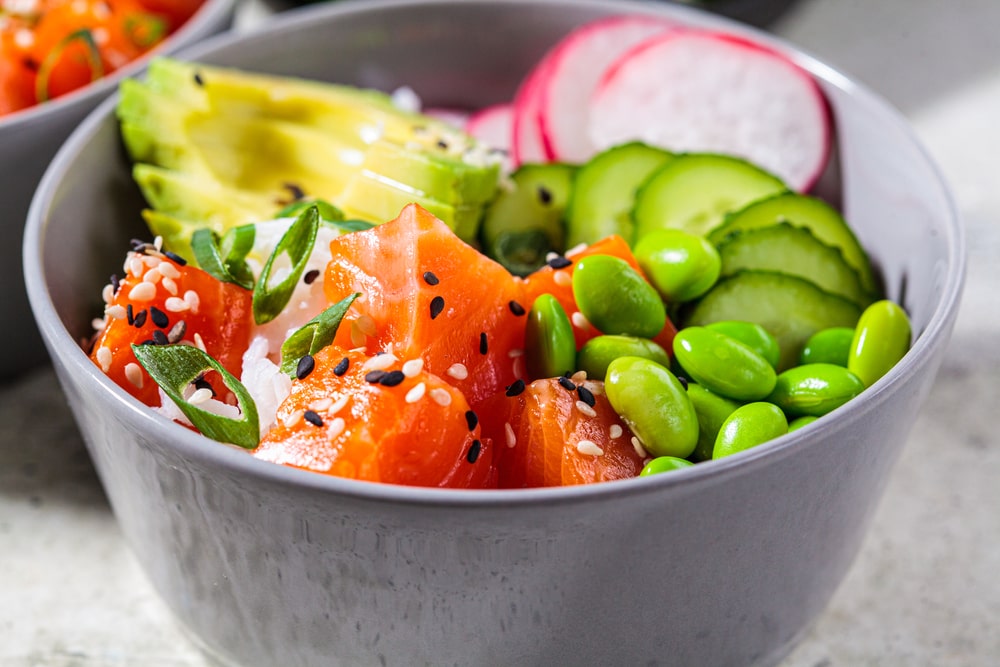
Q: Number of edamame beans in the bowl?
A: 14